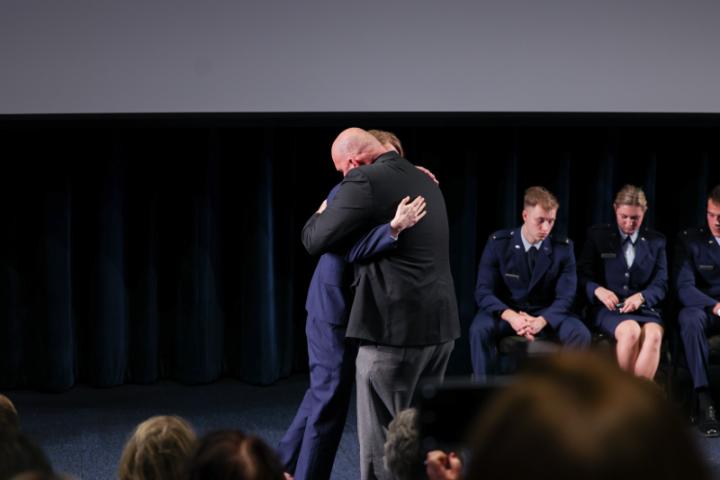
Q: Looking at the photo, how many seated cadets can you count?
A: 3